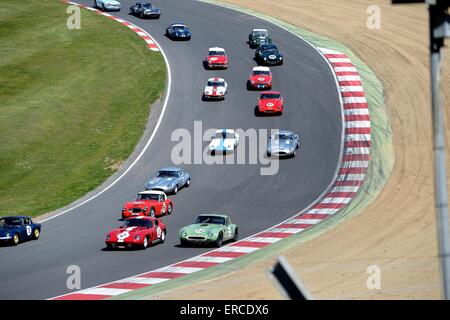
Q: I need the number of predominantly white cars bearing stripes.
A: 2